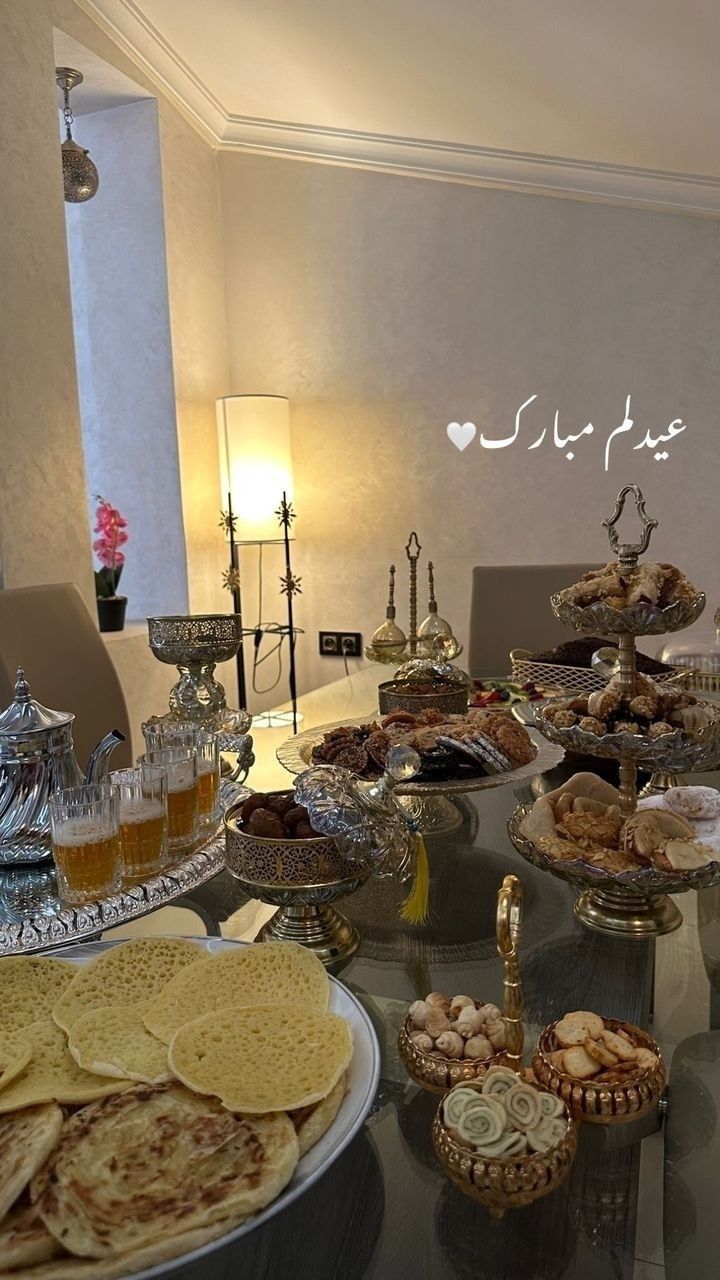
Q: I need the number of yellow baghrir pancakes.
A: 7